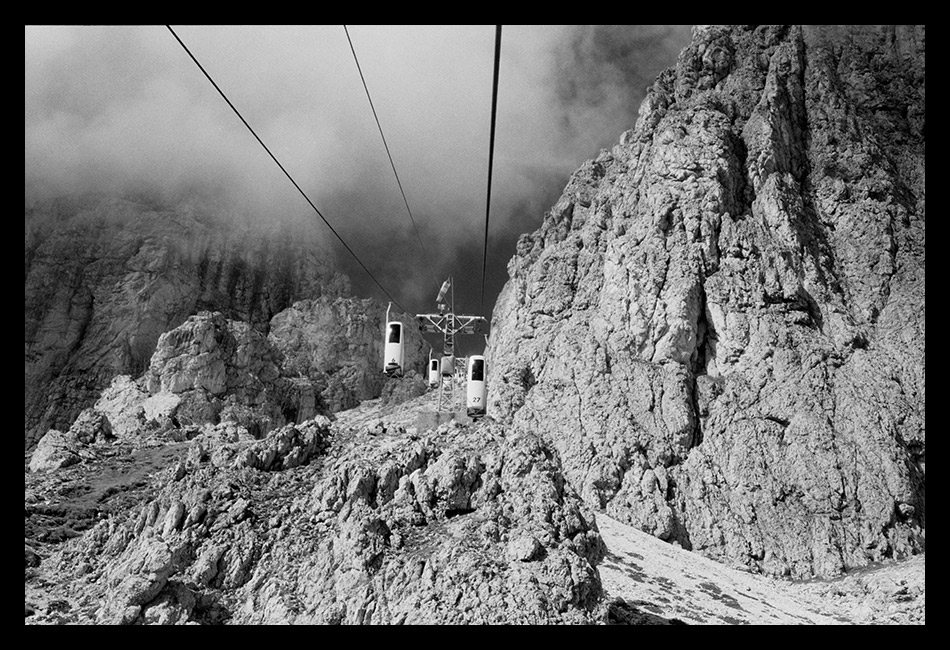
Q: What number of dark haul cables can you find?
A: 3